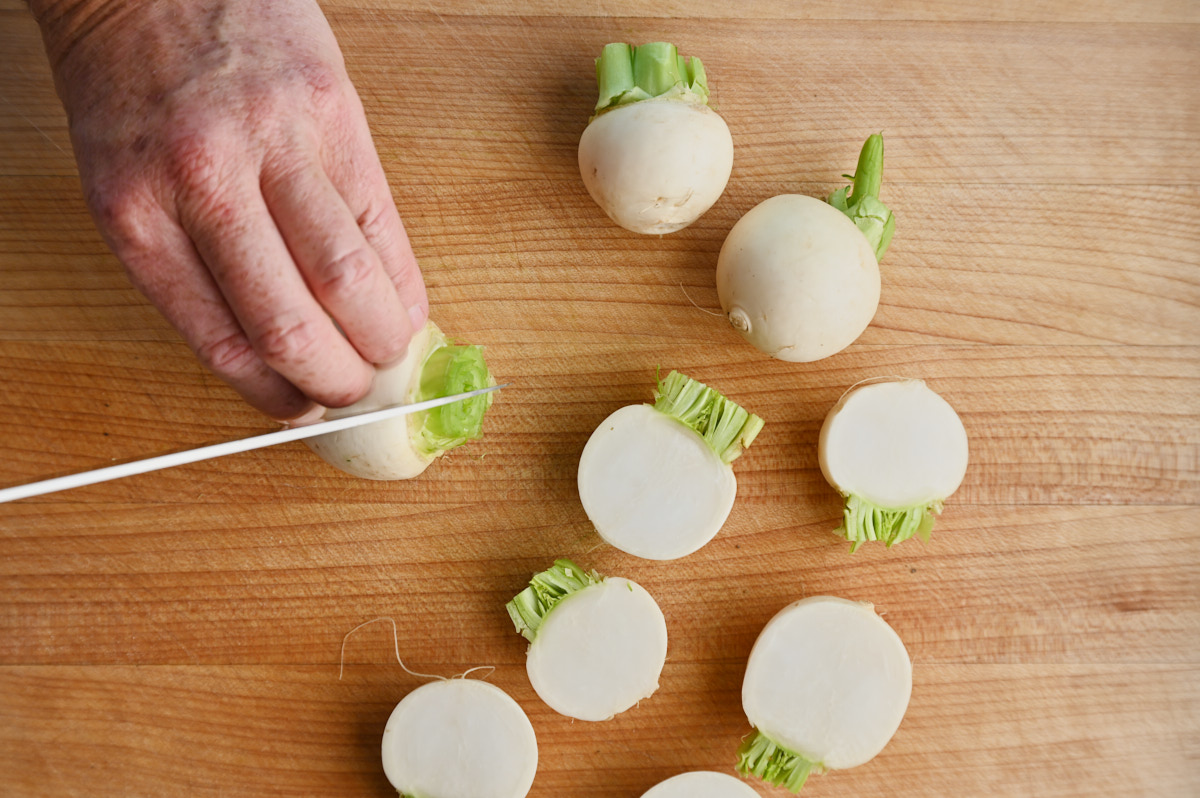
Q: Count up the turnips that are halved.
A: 6